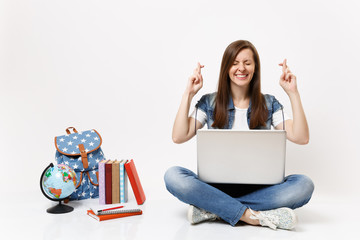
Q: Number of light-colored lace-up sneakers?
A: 2